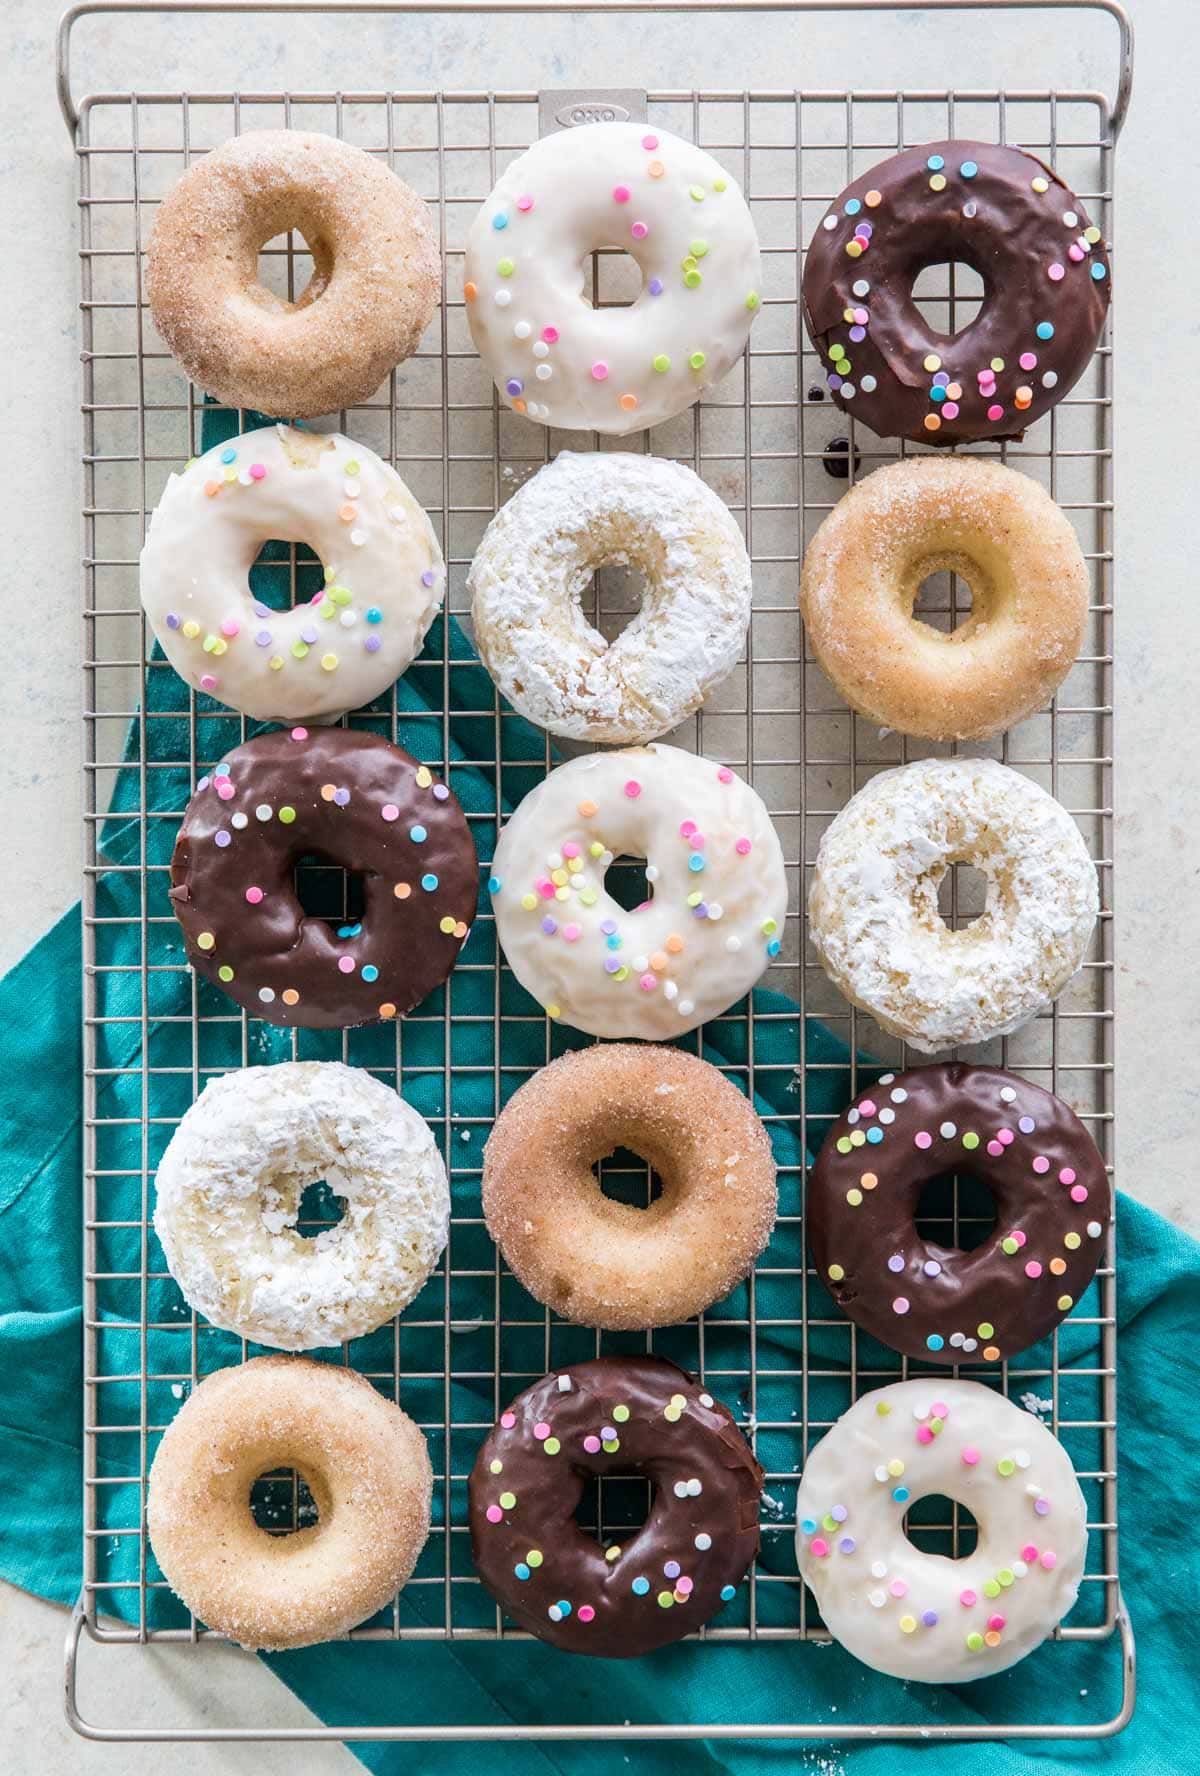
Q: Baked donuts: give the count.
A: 15